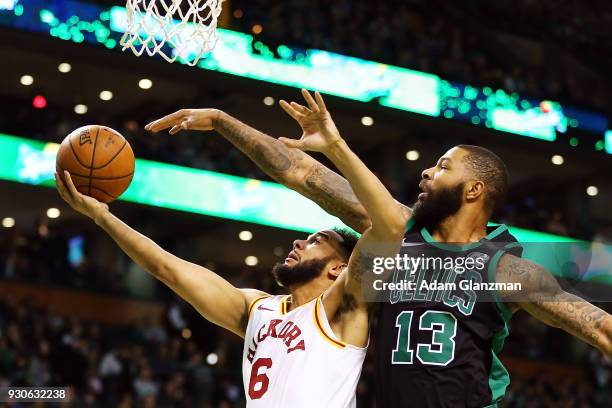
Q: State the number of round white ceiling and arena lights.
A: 15